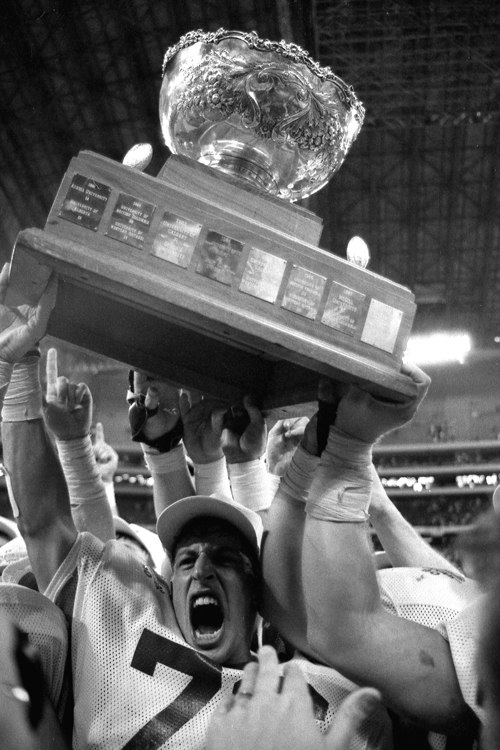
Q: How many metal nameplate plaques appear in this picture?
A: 8